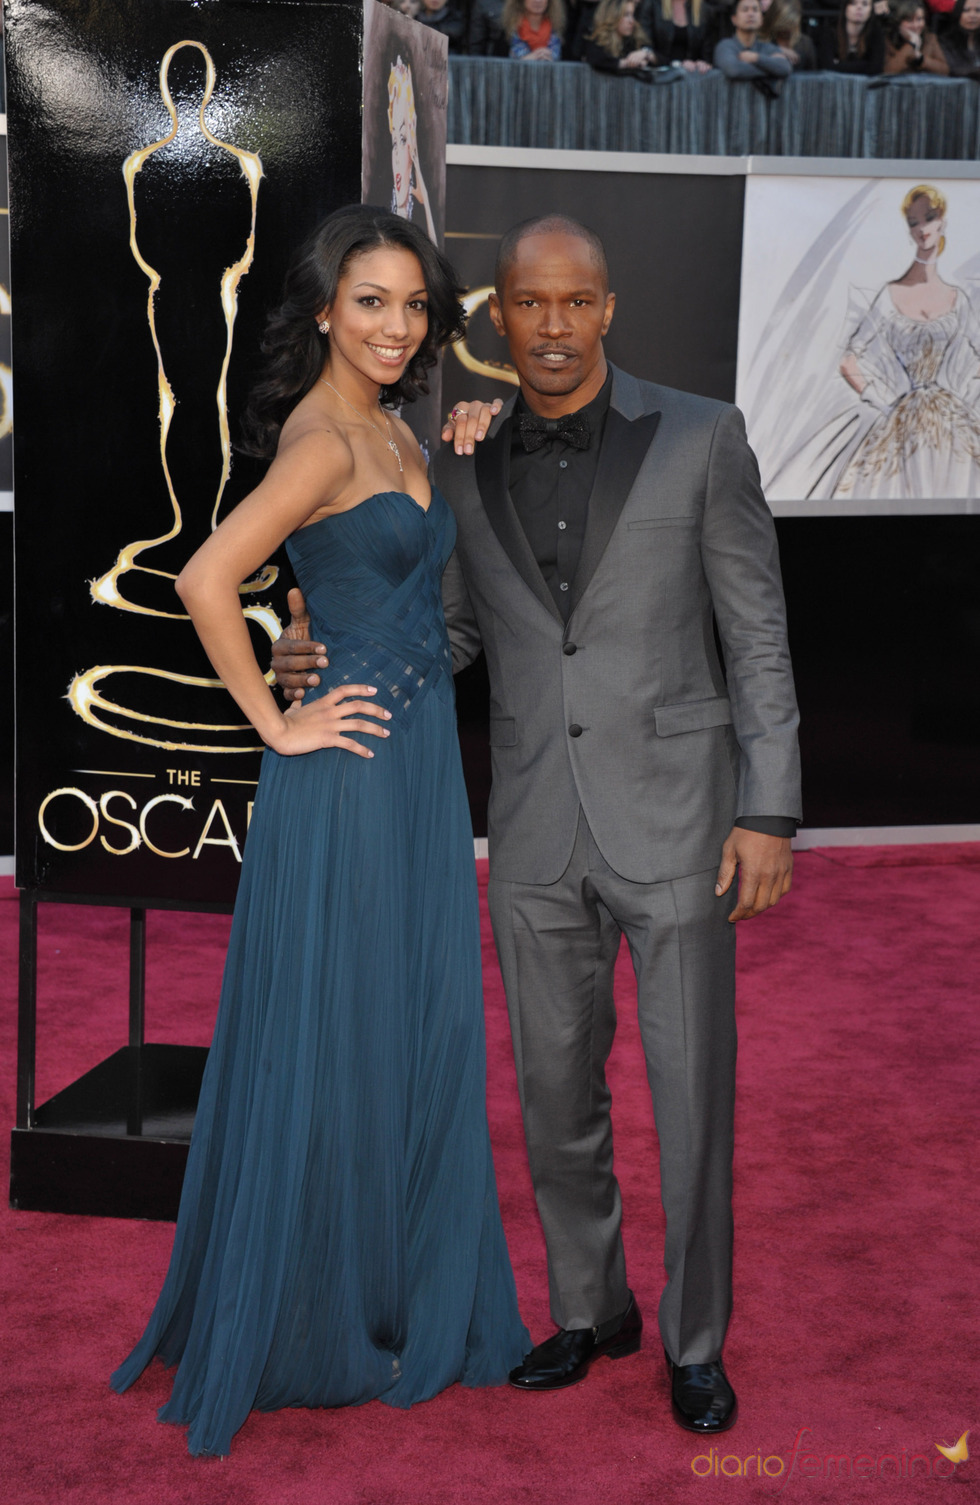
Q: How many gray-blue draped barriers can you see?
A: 1